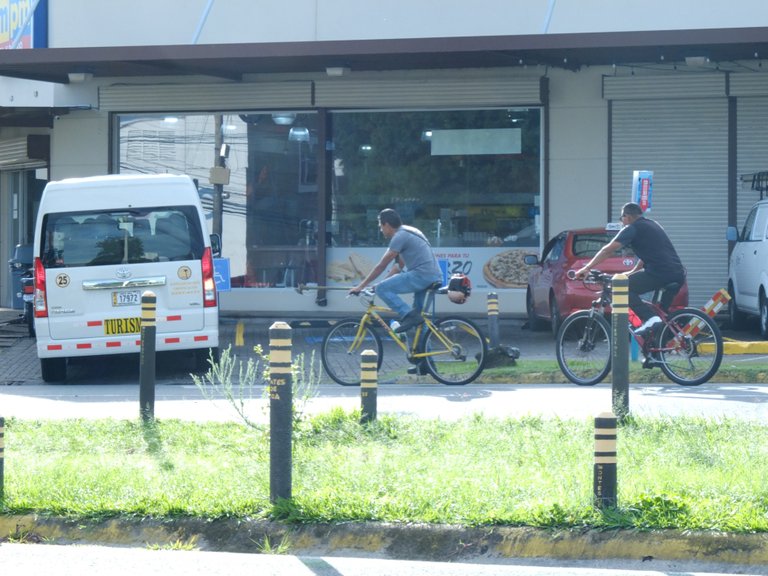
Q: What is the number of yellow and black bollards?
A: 7